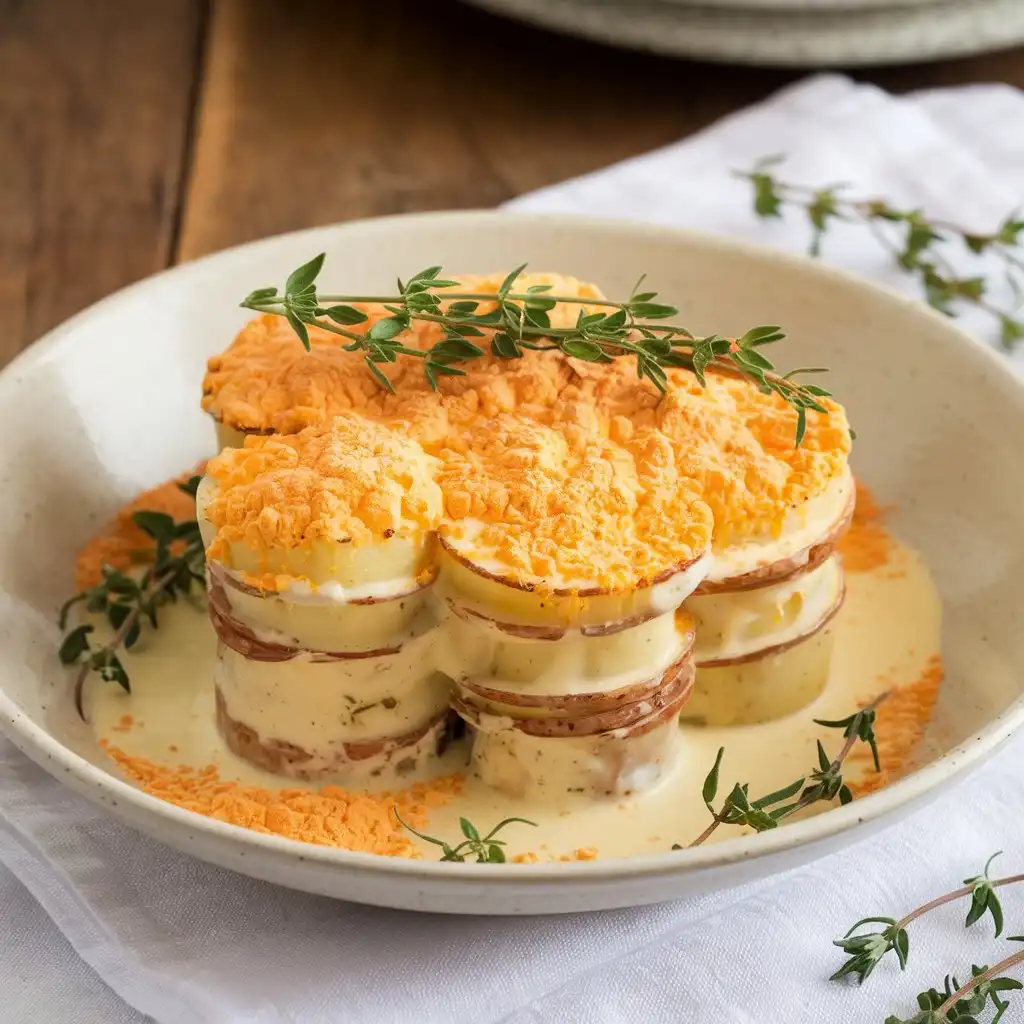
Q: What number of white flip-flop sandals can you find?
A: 0